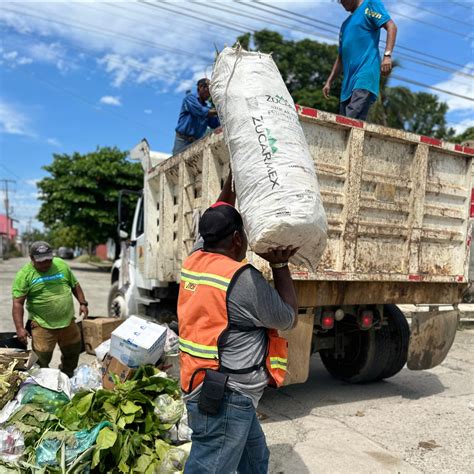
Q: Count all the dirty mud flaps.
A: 2